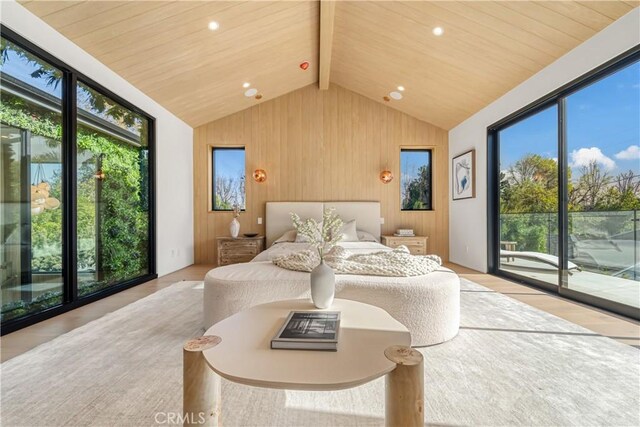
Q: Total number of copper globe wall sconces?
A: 2